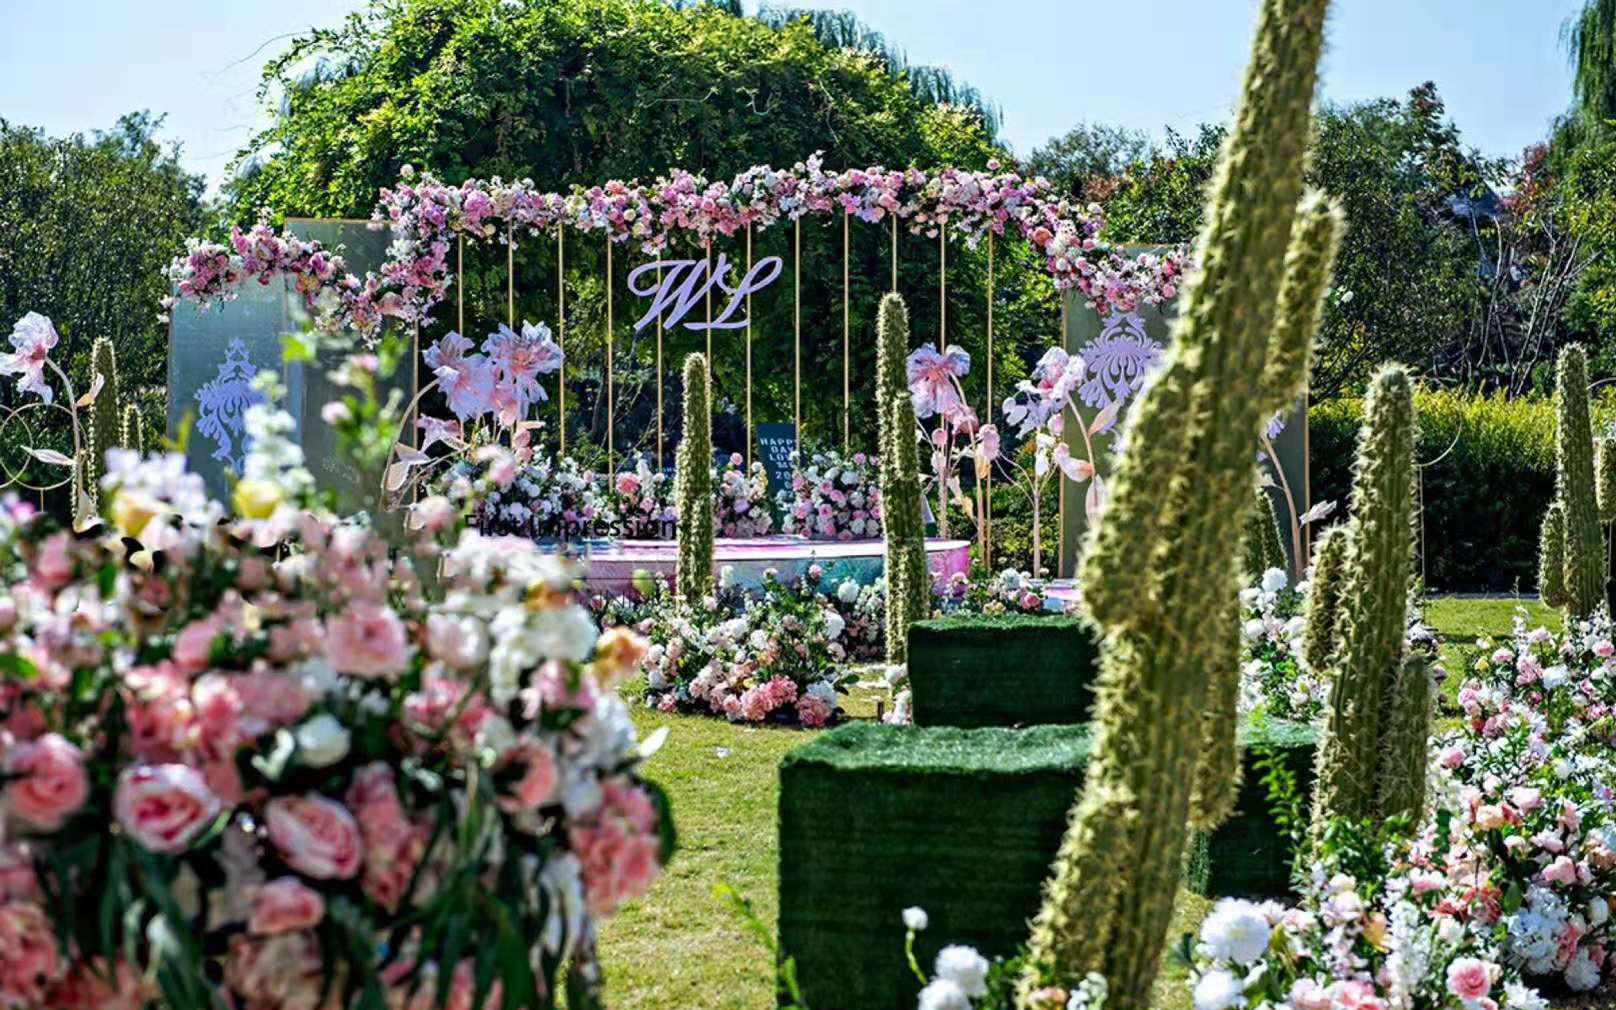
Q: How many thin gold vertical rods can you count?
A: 12